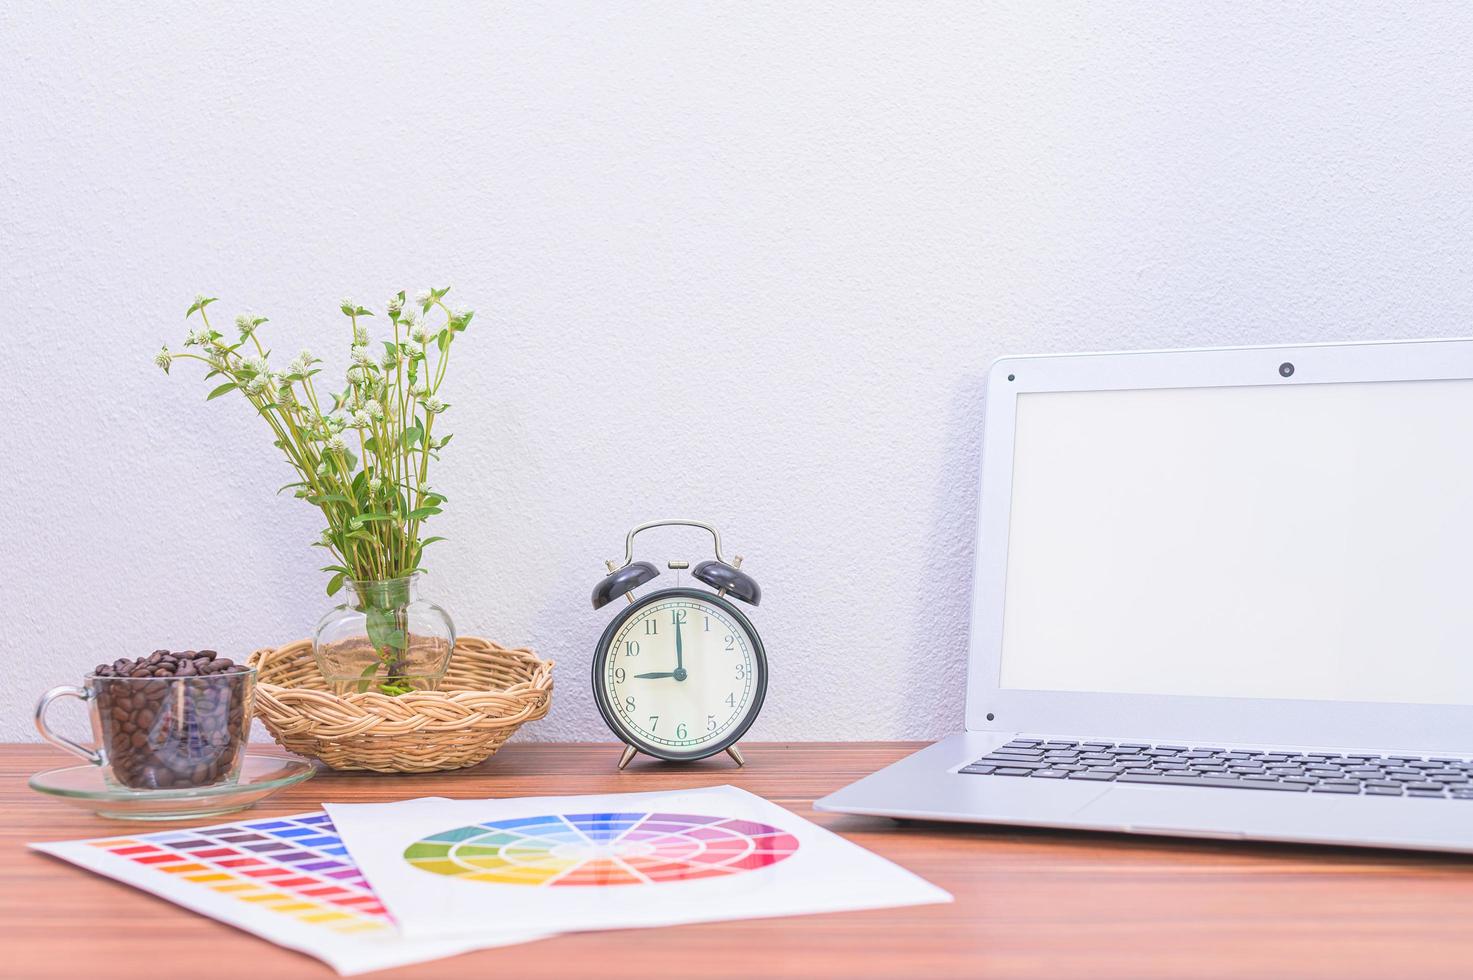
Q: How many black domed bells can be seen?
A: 2